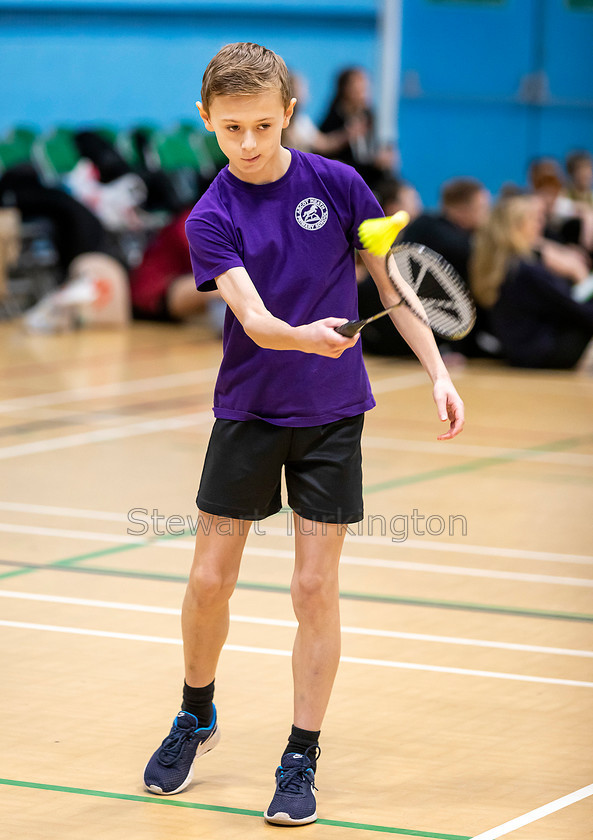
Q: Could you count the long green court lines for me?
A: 3